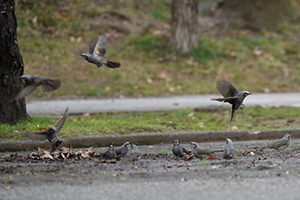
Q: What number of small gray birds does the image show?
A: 11